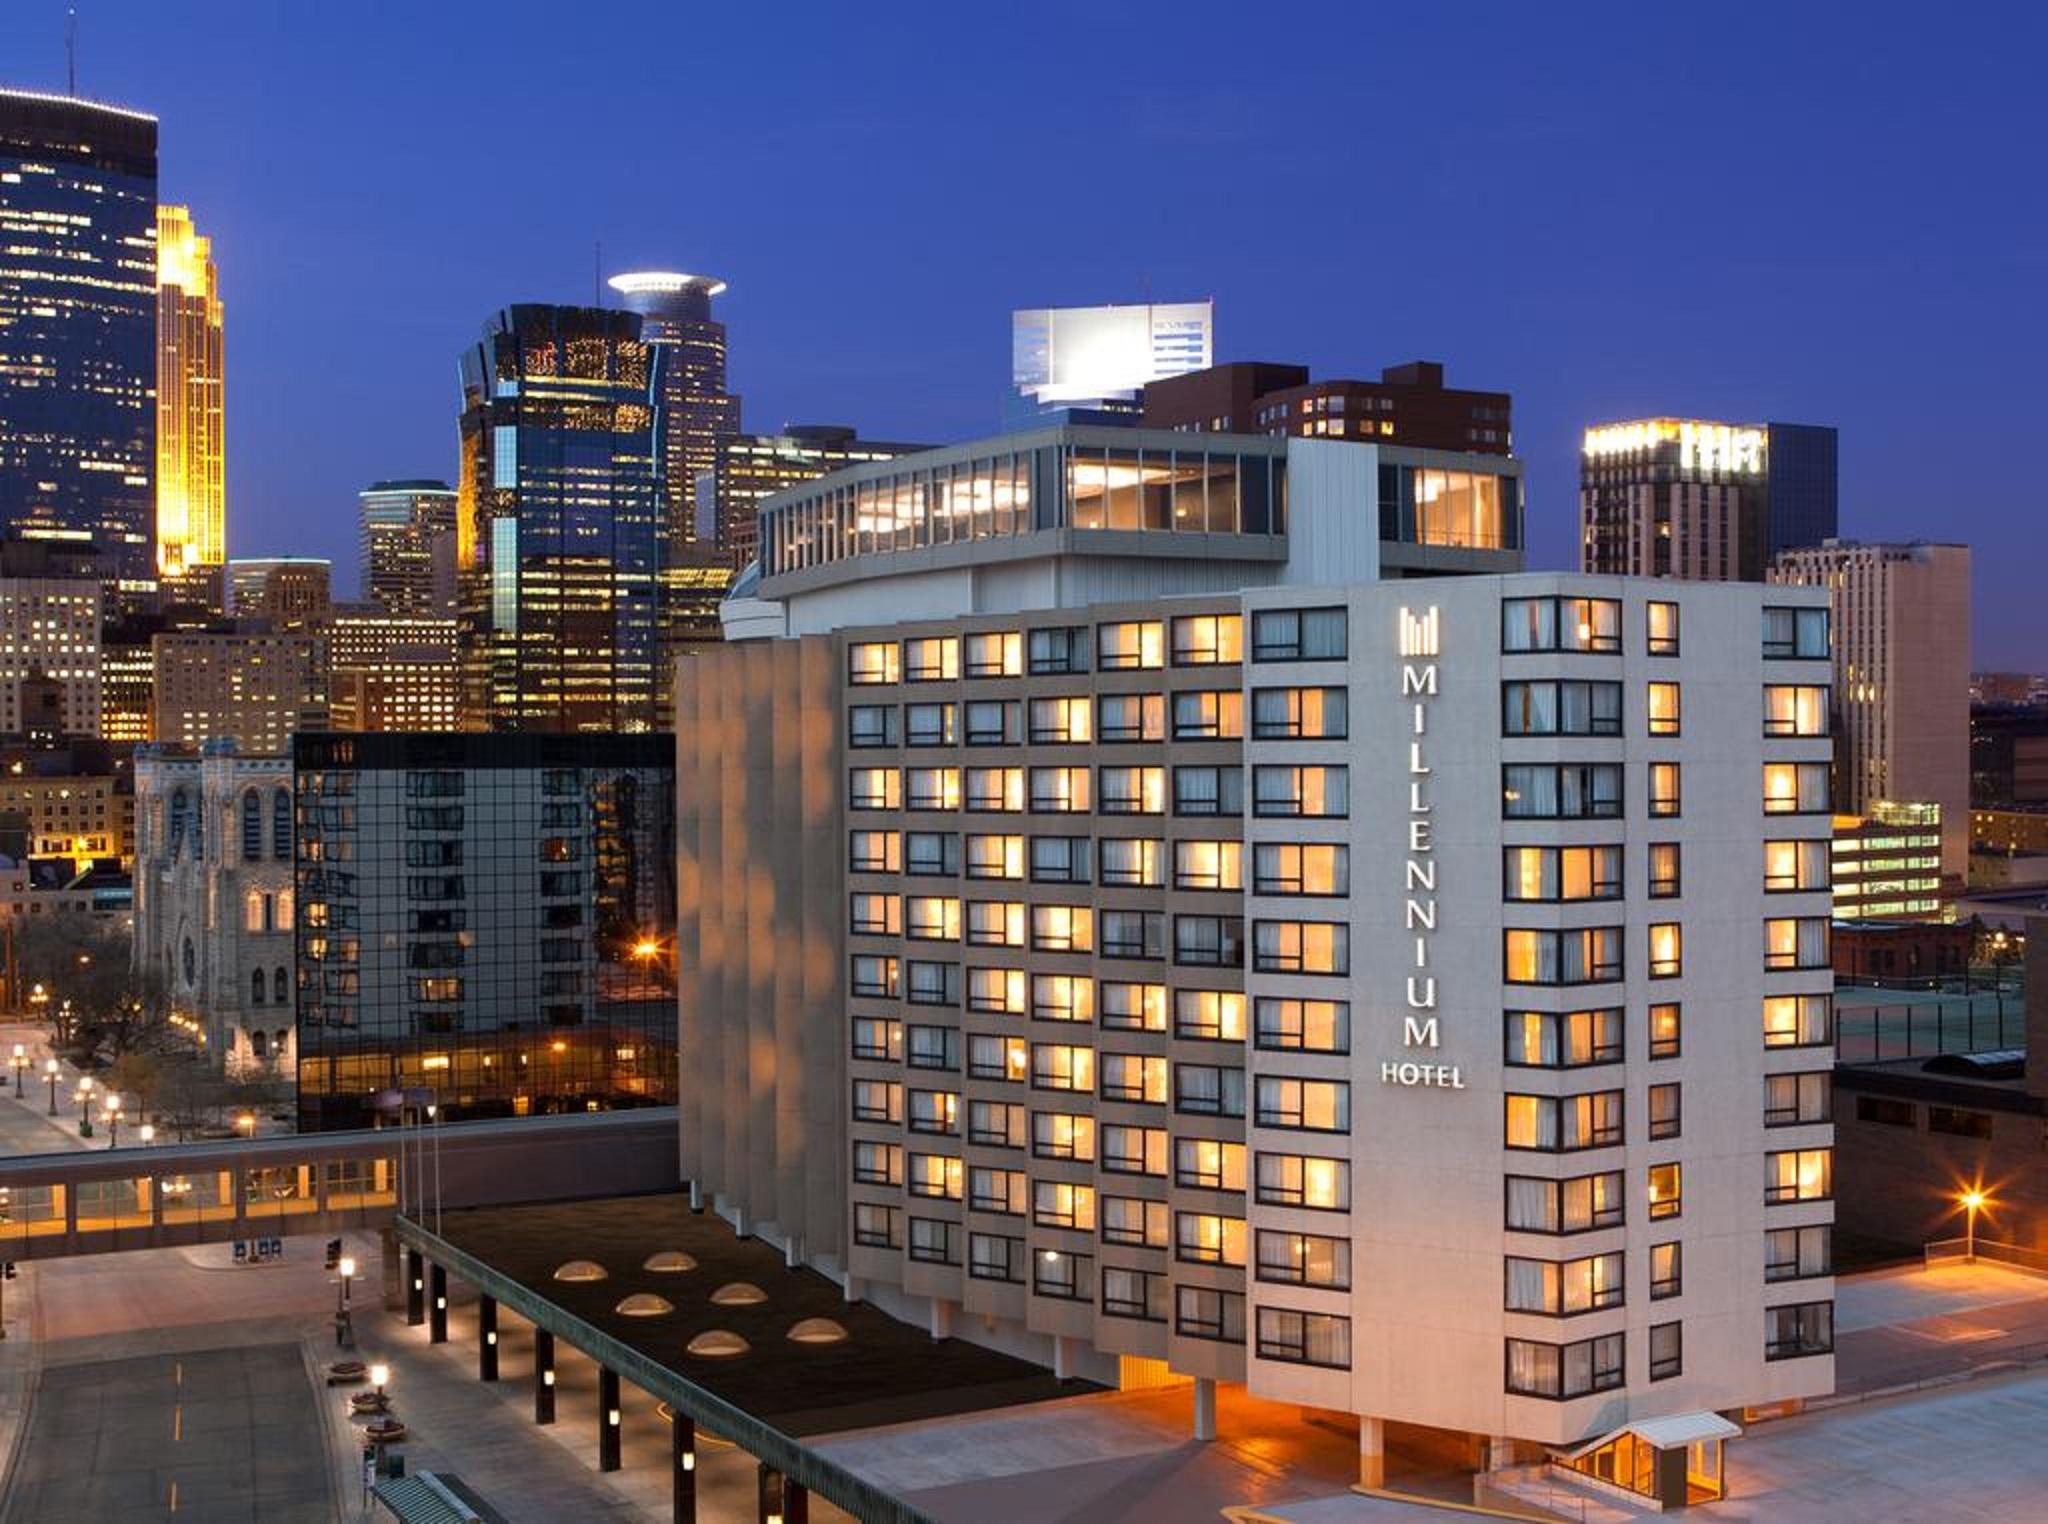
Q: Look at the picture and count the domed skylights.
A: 6